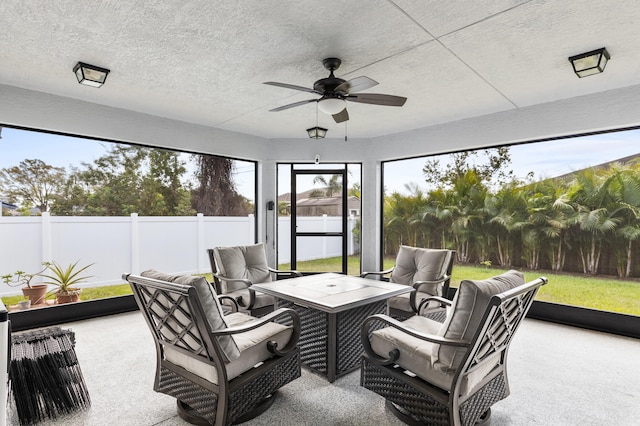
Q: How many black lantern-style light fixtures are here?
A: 3